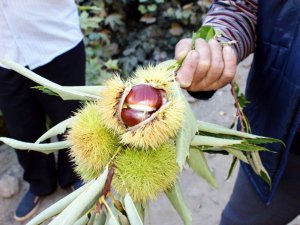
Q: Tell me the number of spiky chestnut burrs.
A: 3